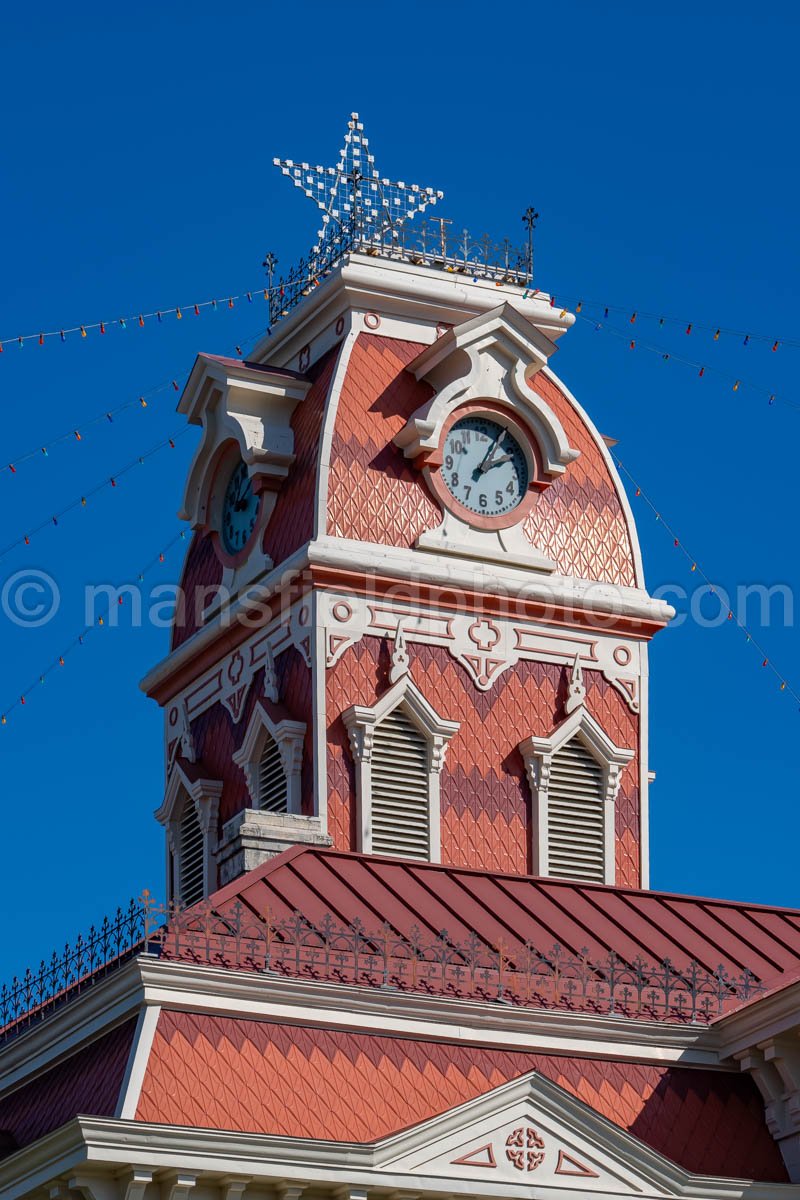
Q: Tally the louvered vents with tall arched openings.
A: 4